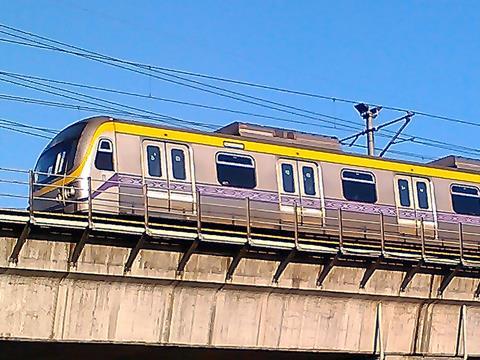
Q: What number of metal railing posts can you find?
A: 10